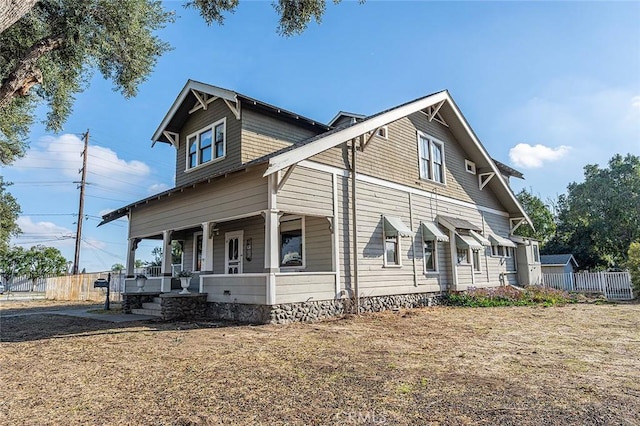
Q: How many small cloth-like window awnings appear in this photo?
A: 5